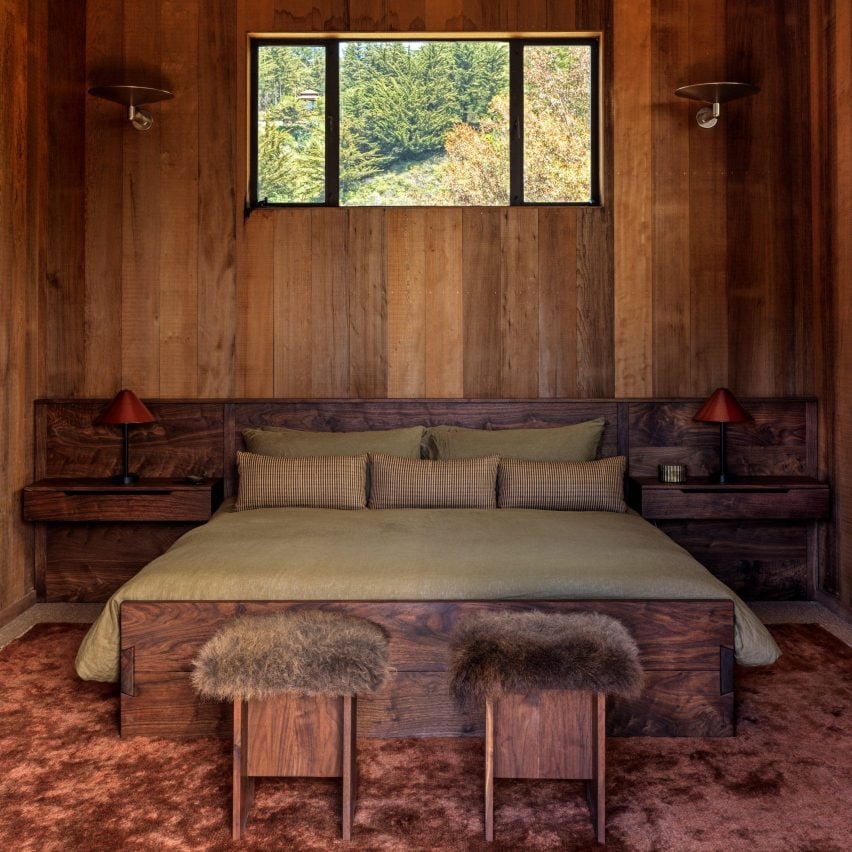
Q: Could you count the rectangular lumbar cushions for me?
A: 3